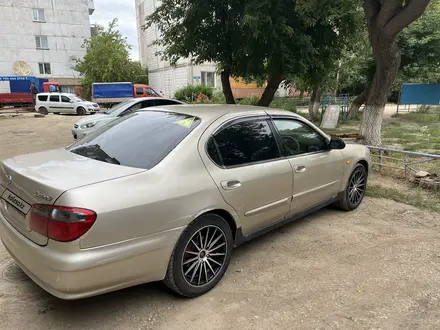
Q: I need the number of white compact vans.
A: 1